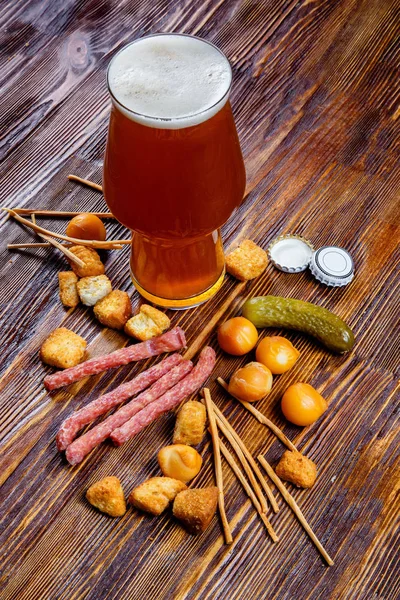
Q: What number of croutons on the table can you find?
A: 12